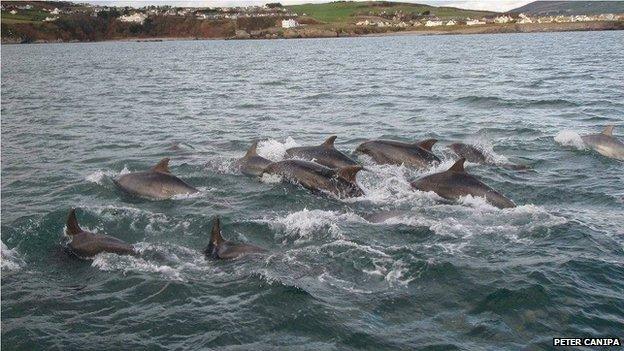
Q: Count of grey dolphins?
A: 10